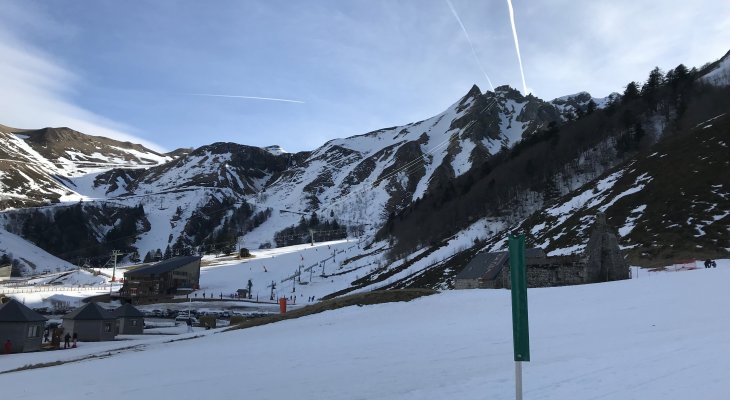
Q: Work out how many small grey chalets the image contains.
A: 3